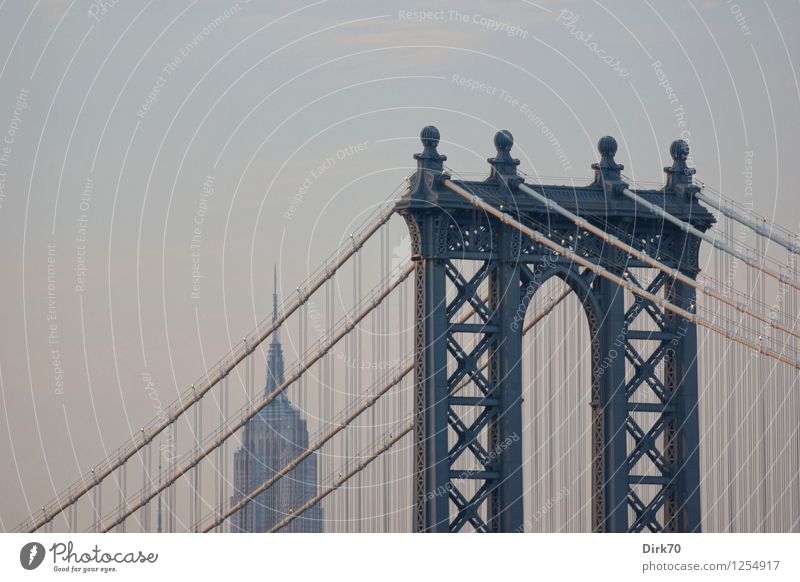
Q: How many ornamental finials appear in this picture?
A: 4